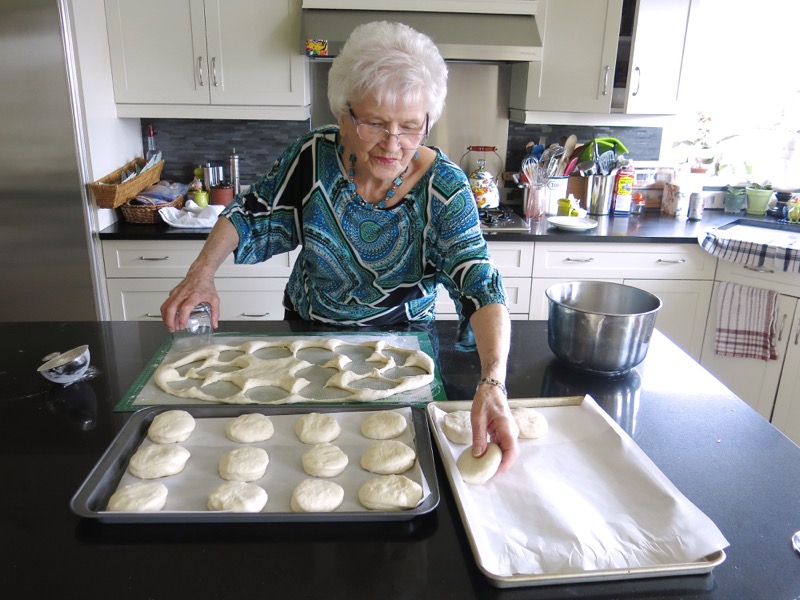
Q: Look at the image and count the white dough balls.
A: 15